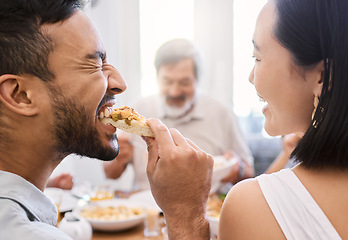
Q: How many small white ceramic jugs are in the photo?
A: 1